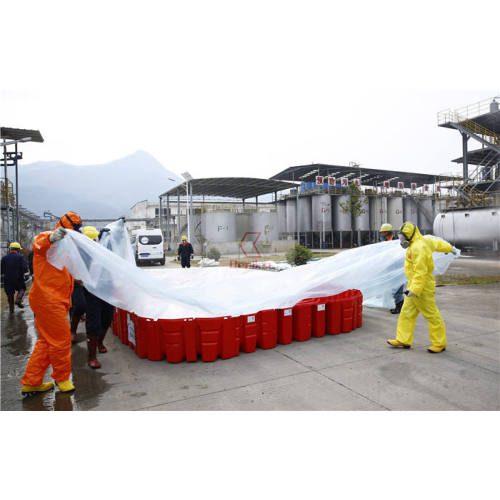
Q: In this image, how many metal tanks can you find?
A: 13